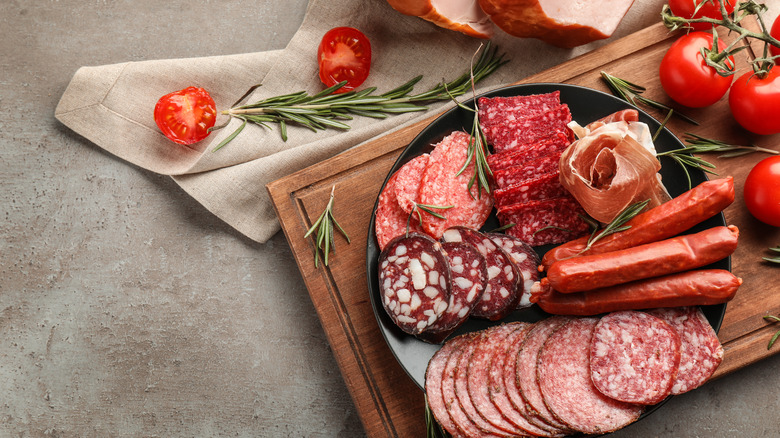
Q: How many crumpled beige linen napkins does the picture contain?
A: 1